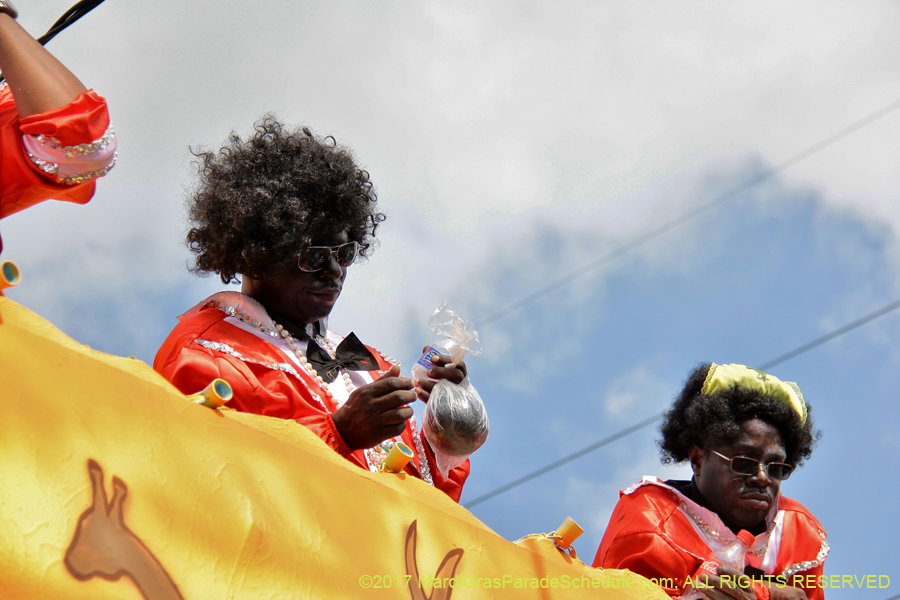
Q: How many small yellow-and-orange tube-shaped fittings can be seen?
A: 4